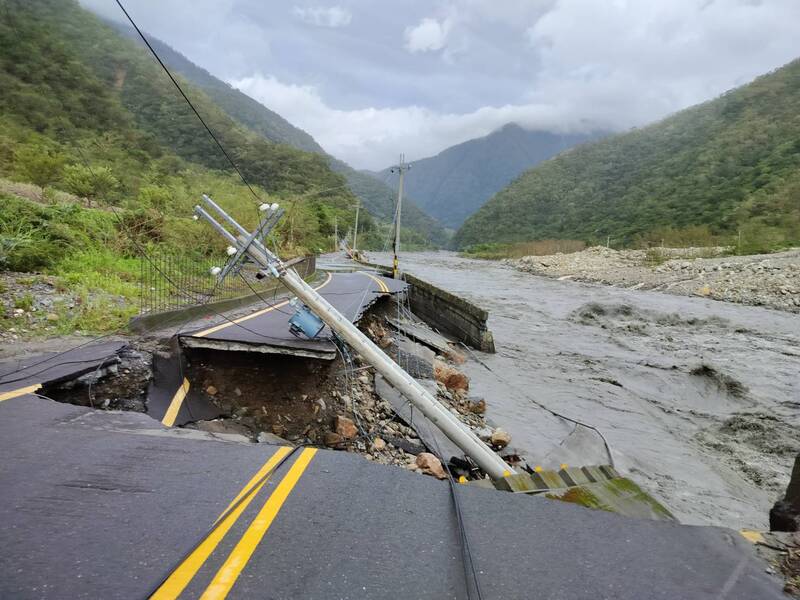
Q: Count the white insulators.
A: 5